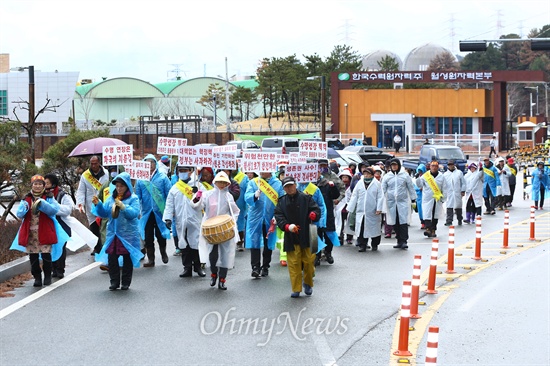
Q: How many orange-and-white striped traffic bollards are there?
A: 8